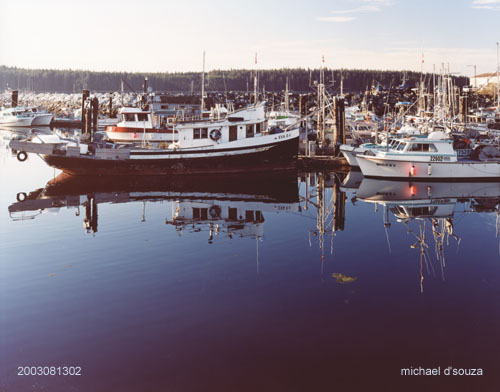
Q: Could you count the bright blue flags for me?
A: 0